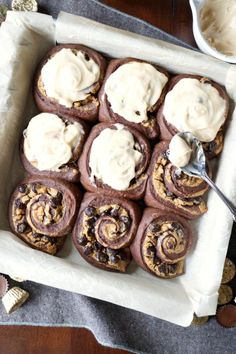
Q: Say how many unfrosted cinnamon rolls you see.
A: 4